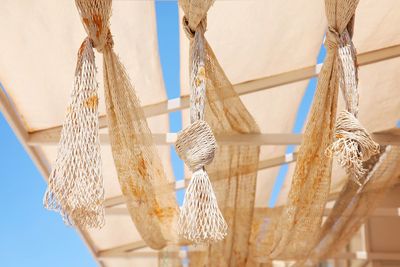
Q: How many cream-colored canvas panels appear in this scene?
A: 3